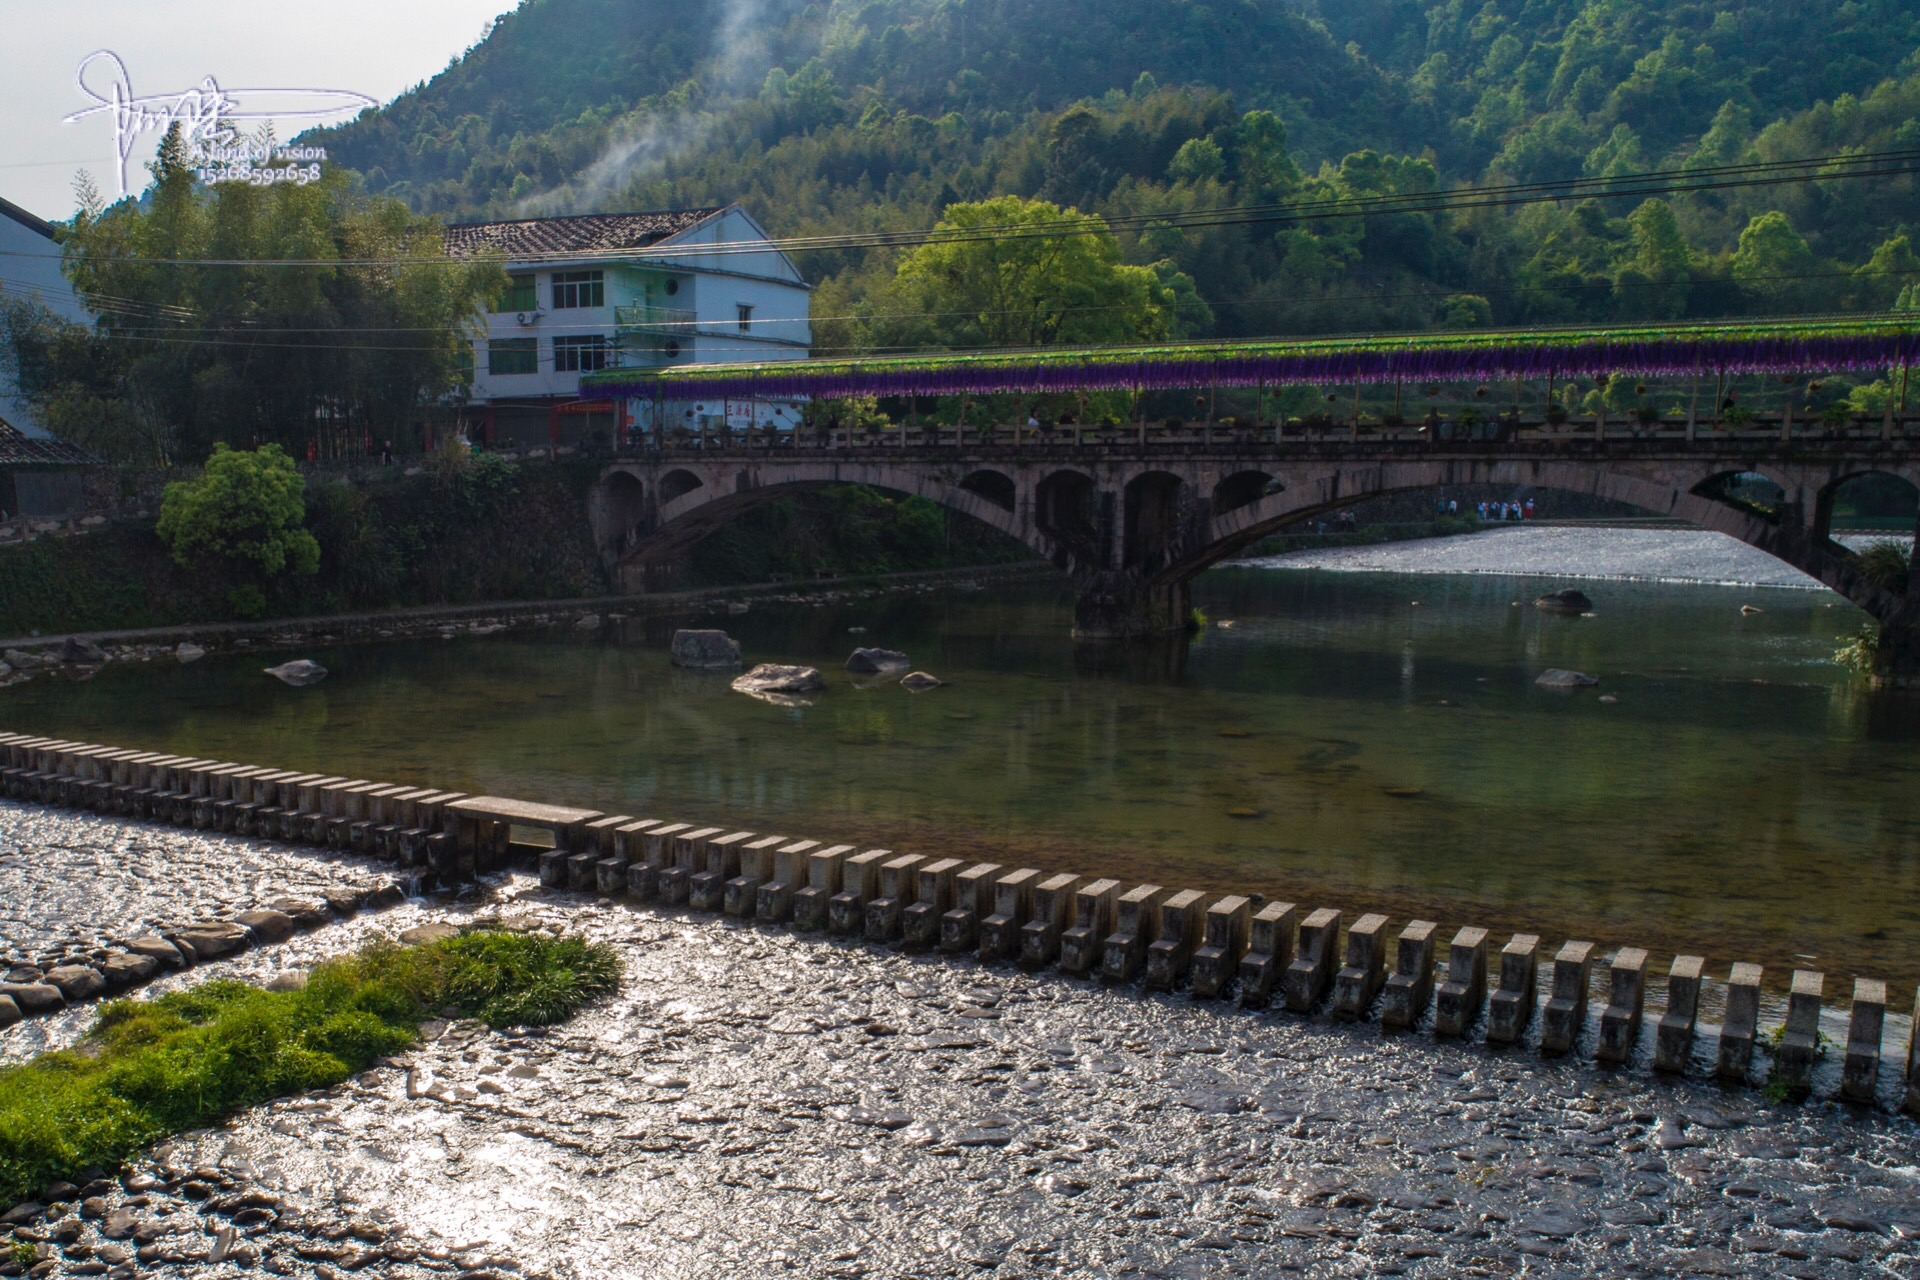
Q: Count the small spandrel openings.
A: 8